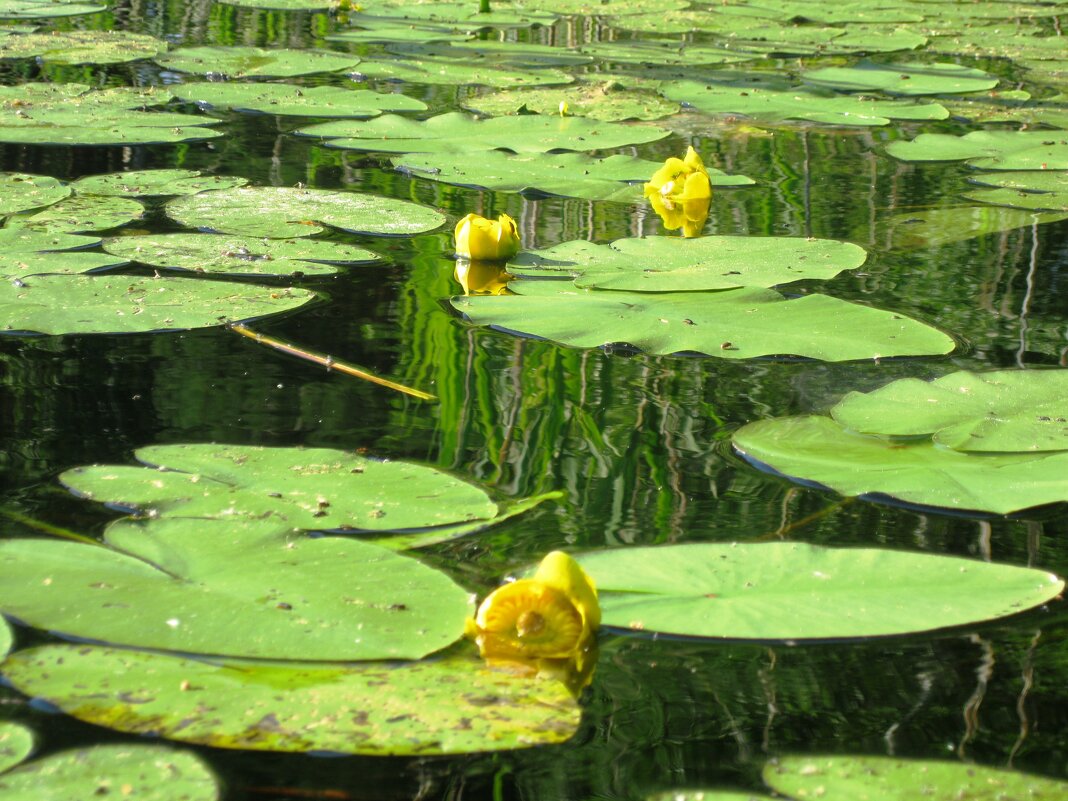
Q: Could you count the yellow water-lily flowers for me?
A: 3